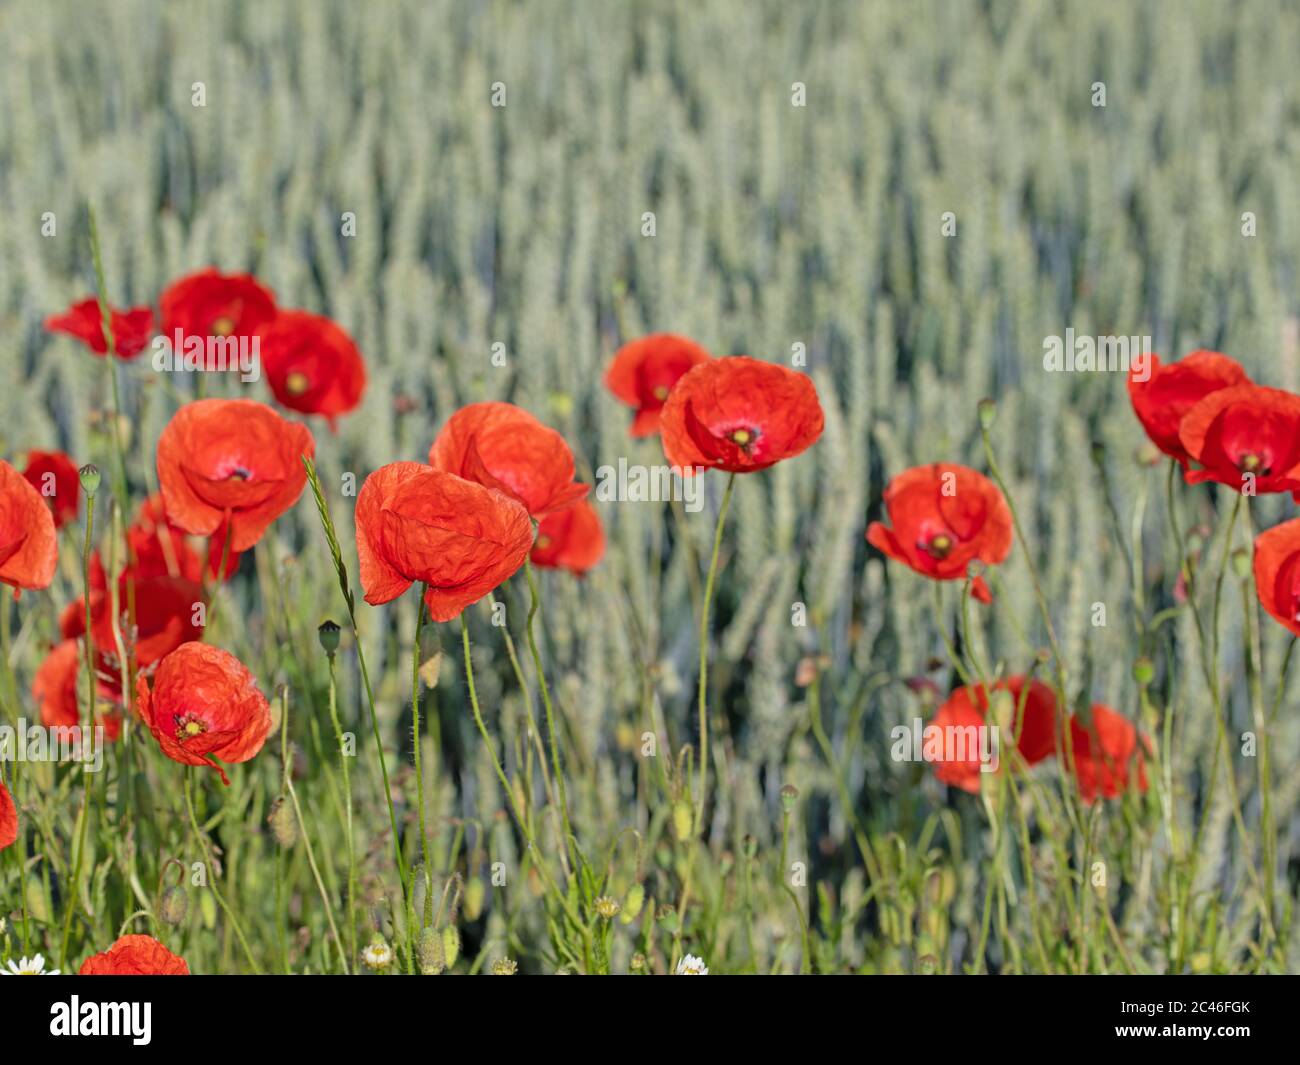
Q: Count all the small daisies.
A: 3